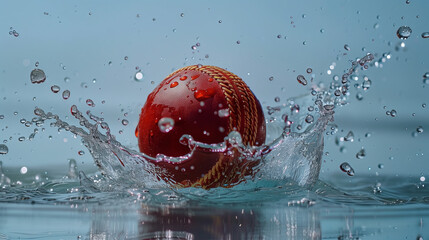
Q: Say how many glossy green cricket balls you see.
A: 0